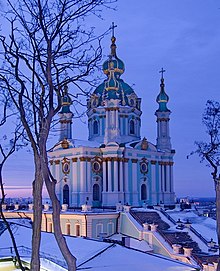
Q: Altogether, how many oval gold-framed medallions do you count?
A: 3